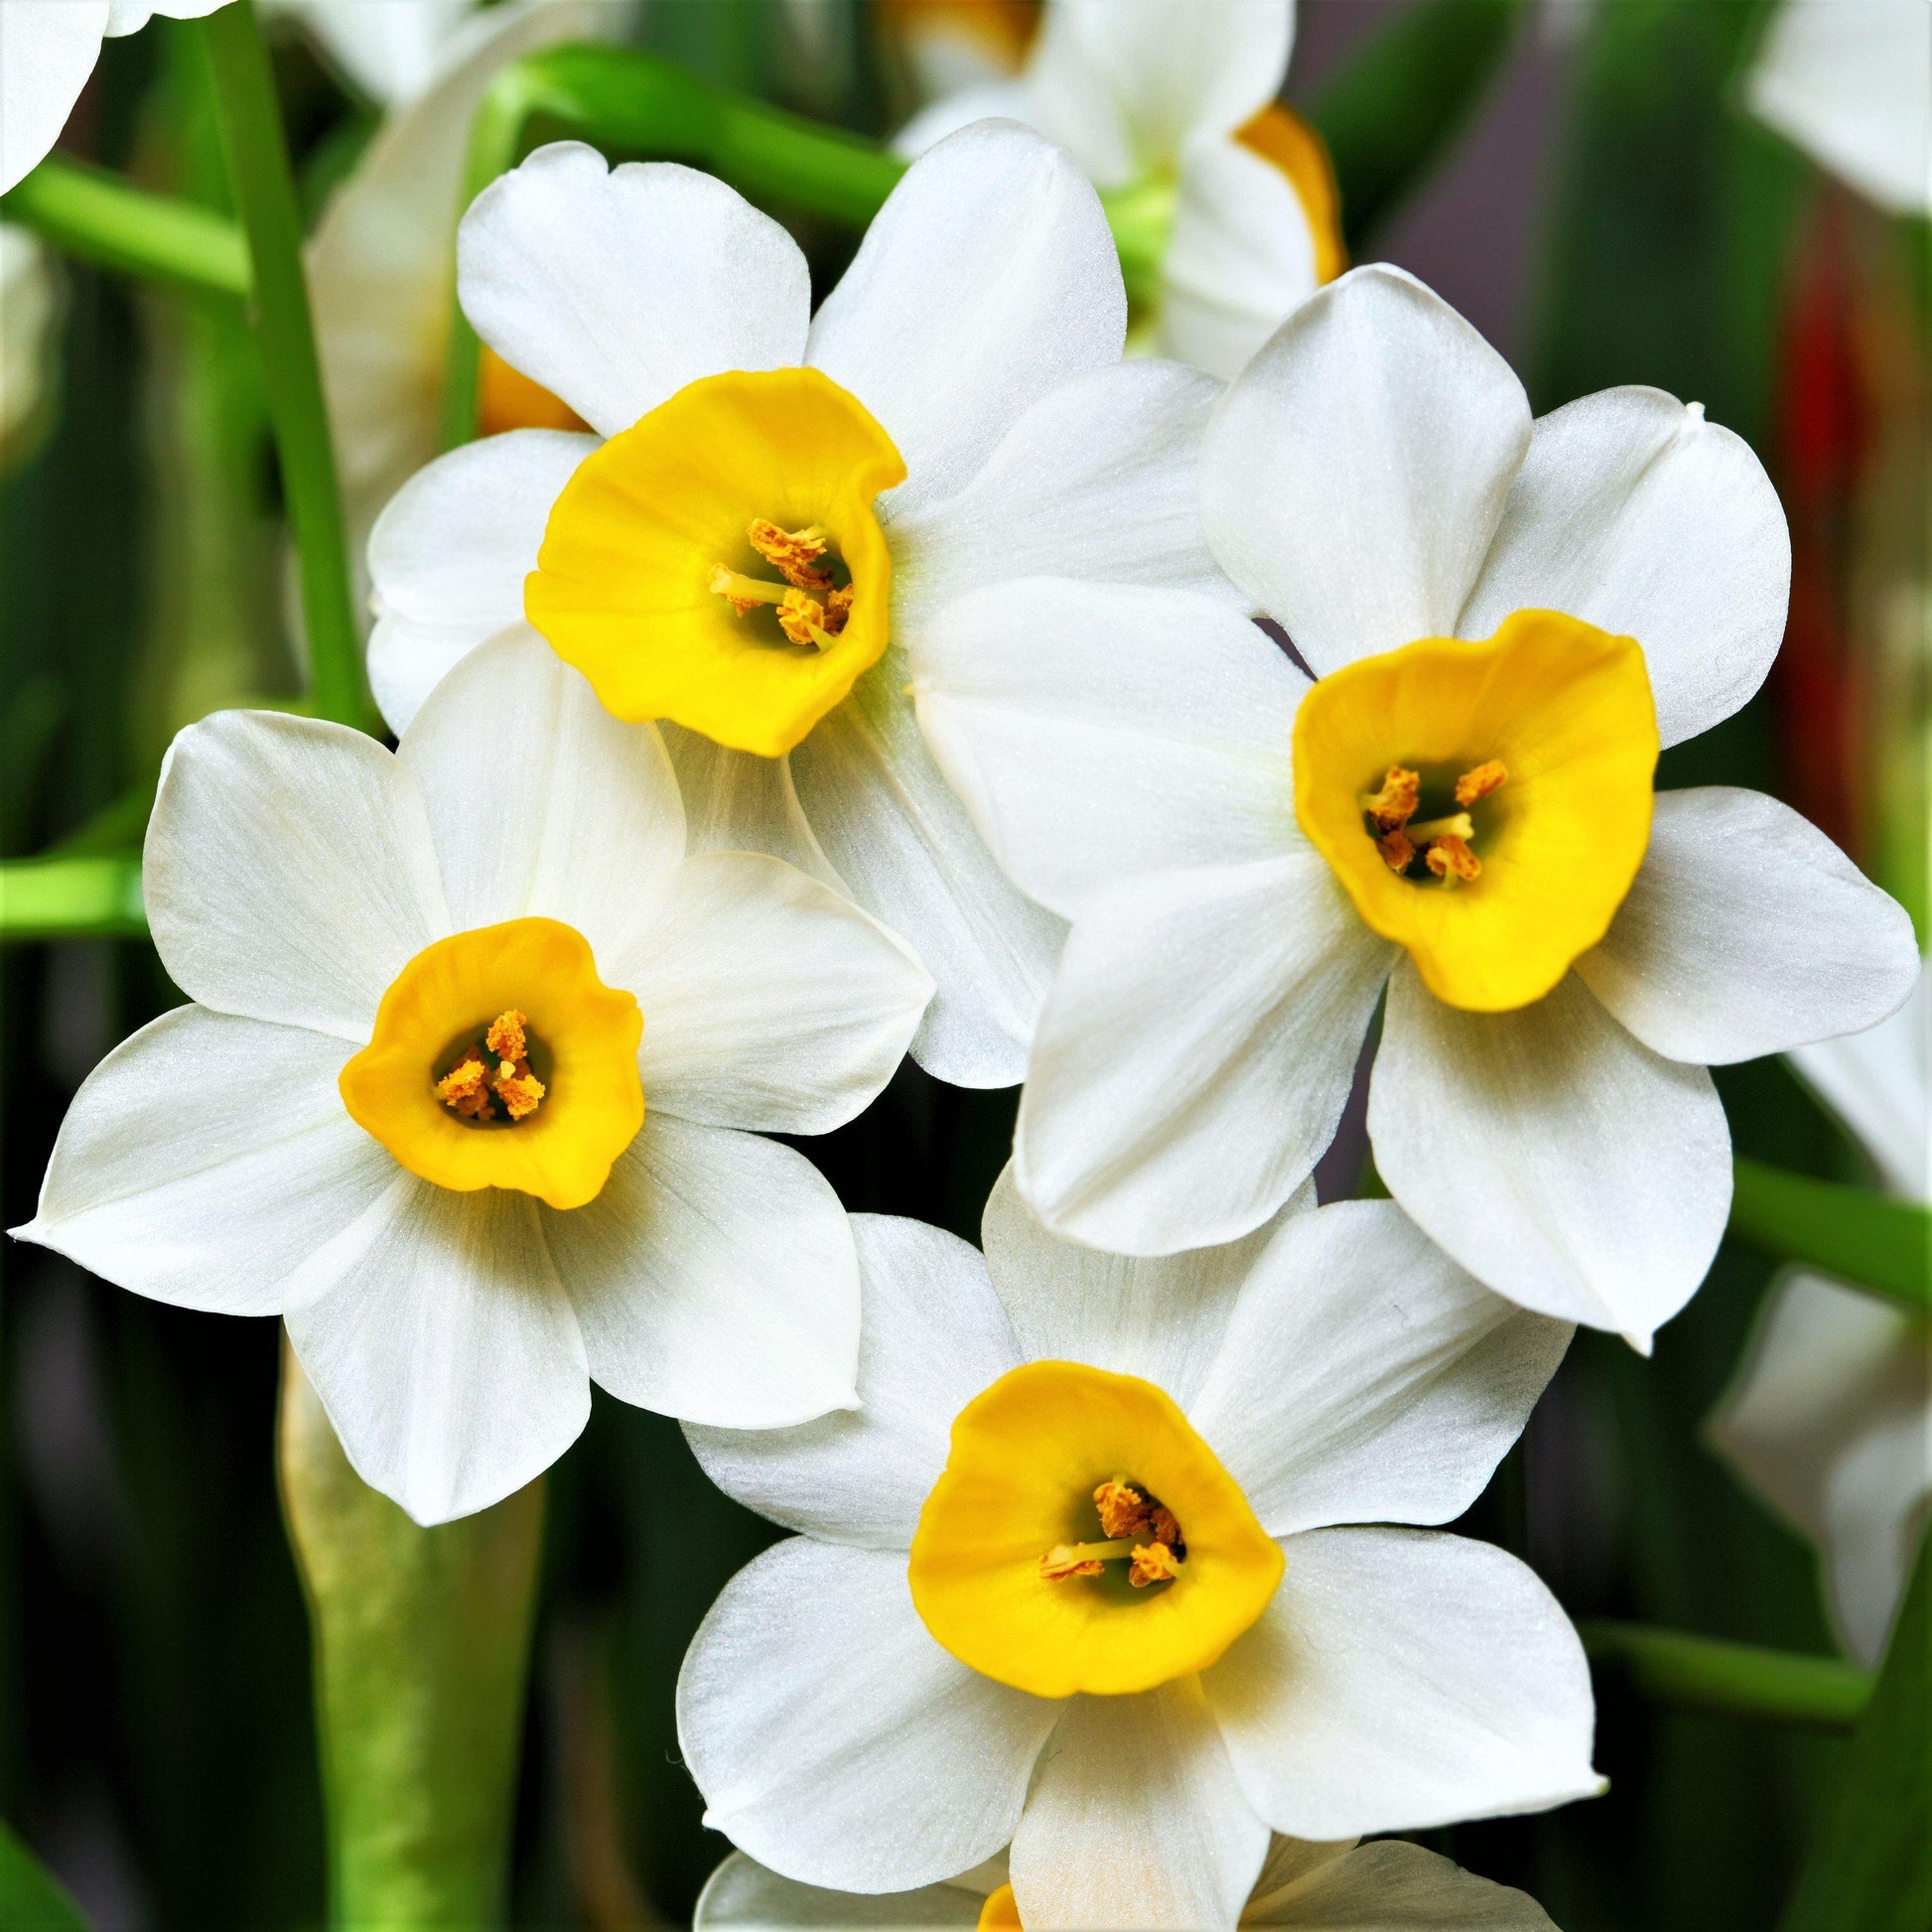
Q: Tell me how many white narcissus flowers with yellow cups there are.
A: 4